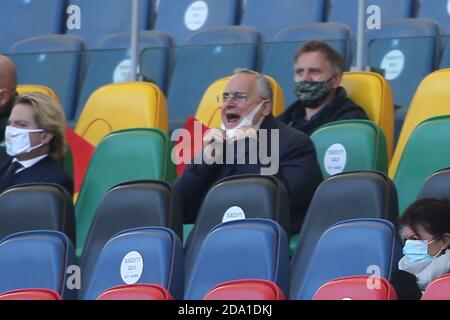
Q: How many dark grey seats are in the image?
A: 5